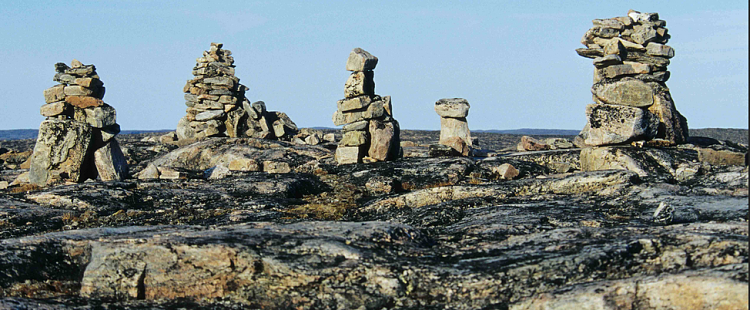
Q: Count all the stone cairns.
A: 5